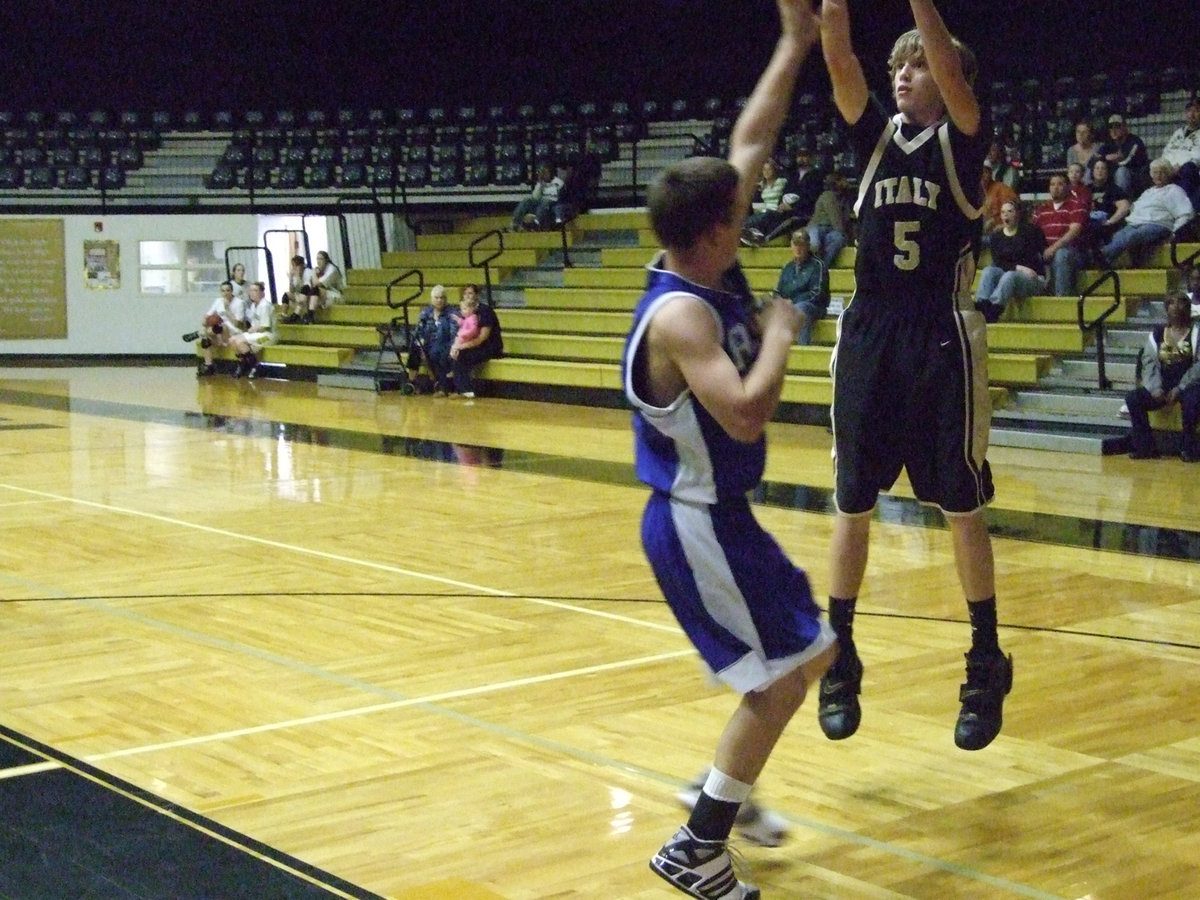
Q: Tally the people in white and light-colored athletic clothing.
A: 5